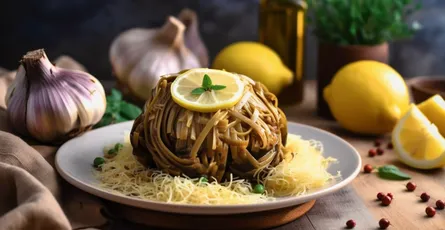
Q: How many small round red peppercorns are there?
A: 14